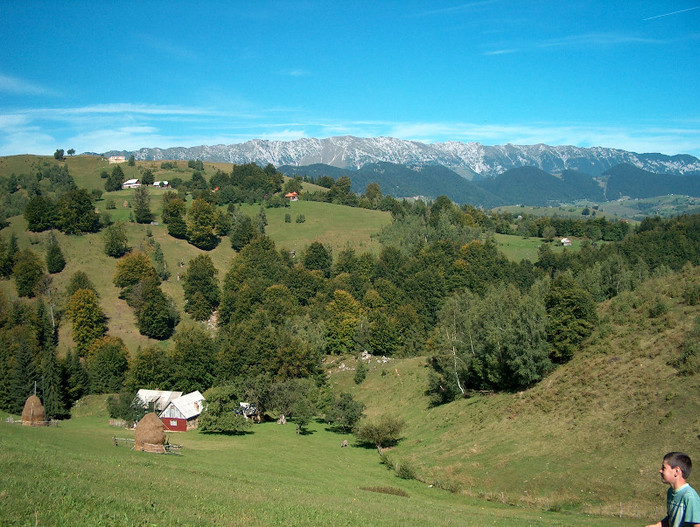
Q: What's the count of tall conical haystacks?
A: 2